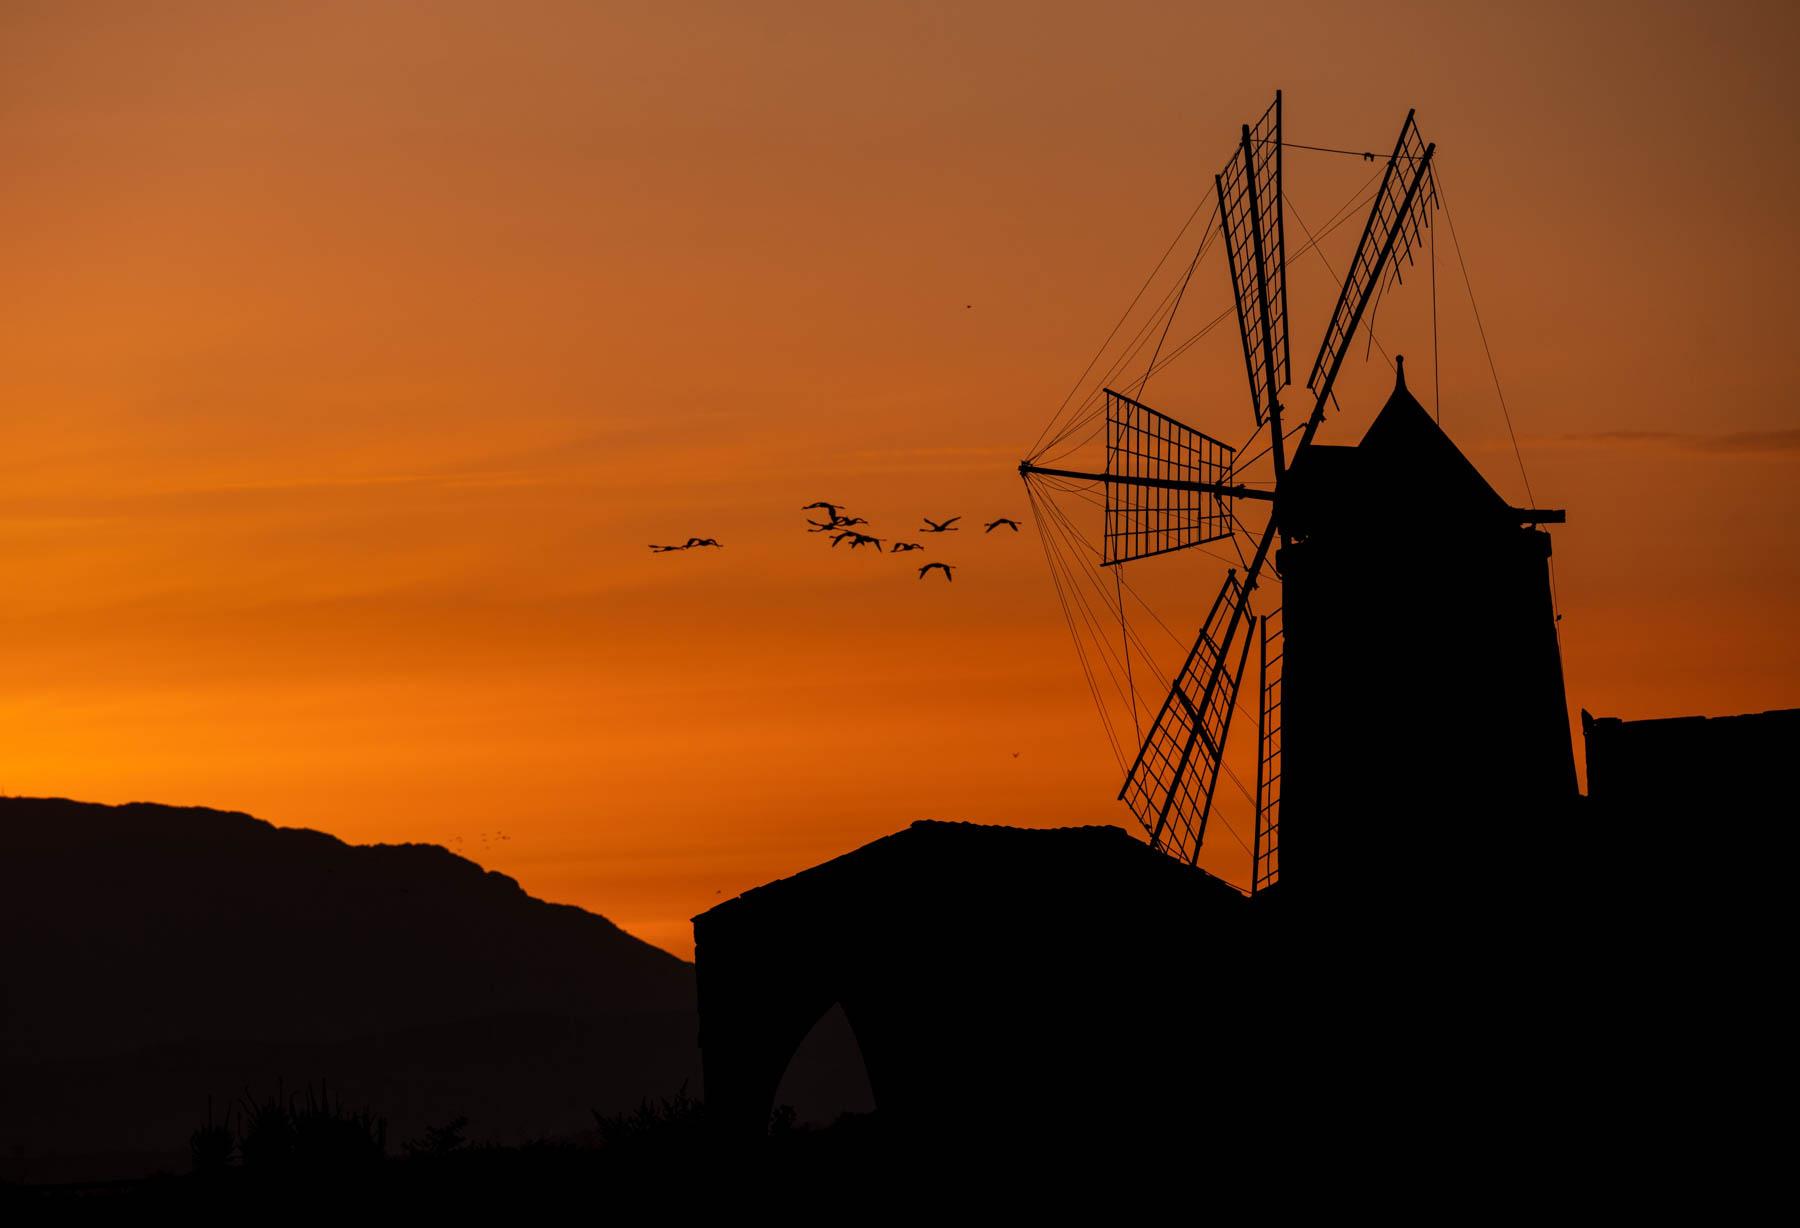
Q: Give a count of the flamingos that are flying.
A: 11